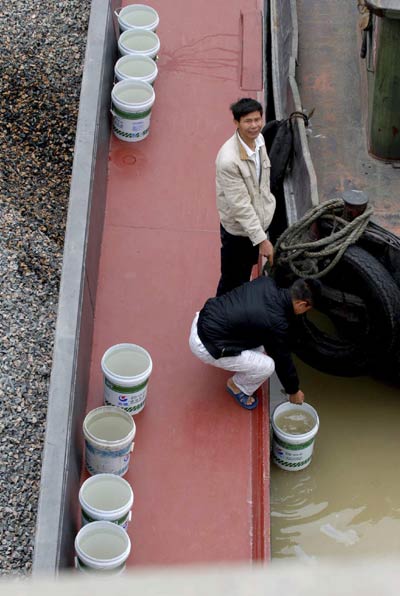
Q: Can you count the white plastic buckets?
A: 9